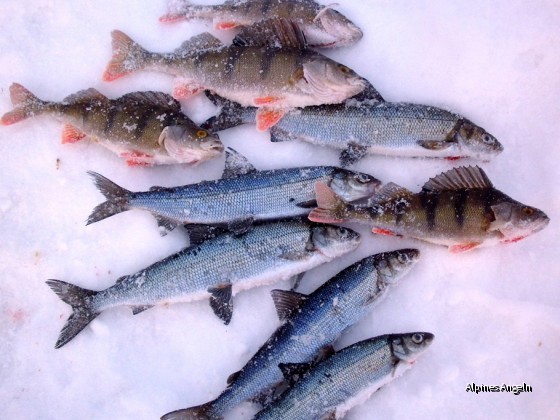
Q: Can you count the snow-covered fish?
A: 9